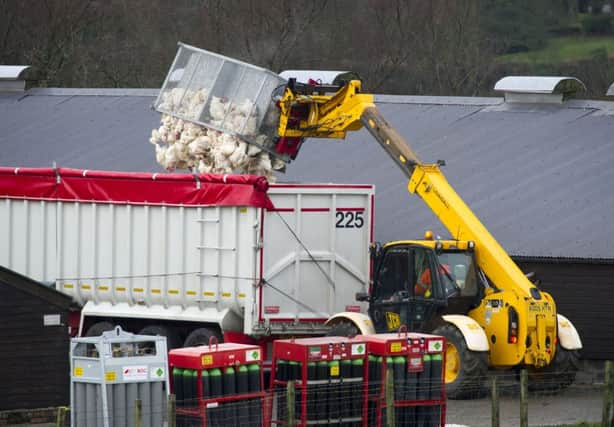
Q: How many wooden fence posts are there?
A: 8